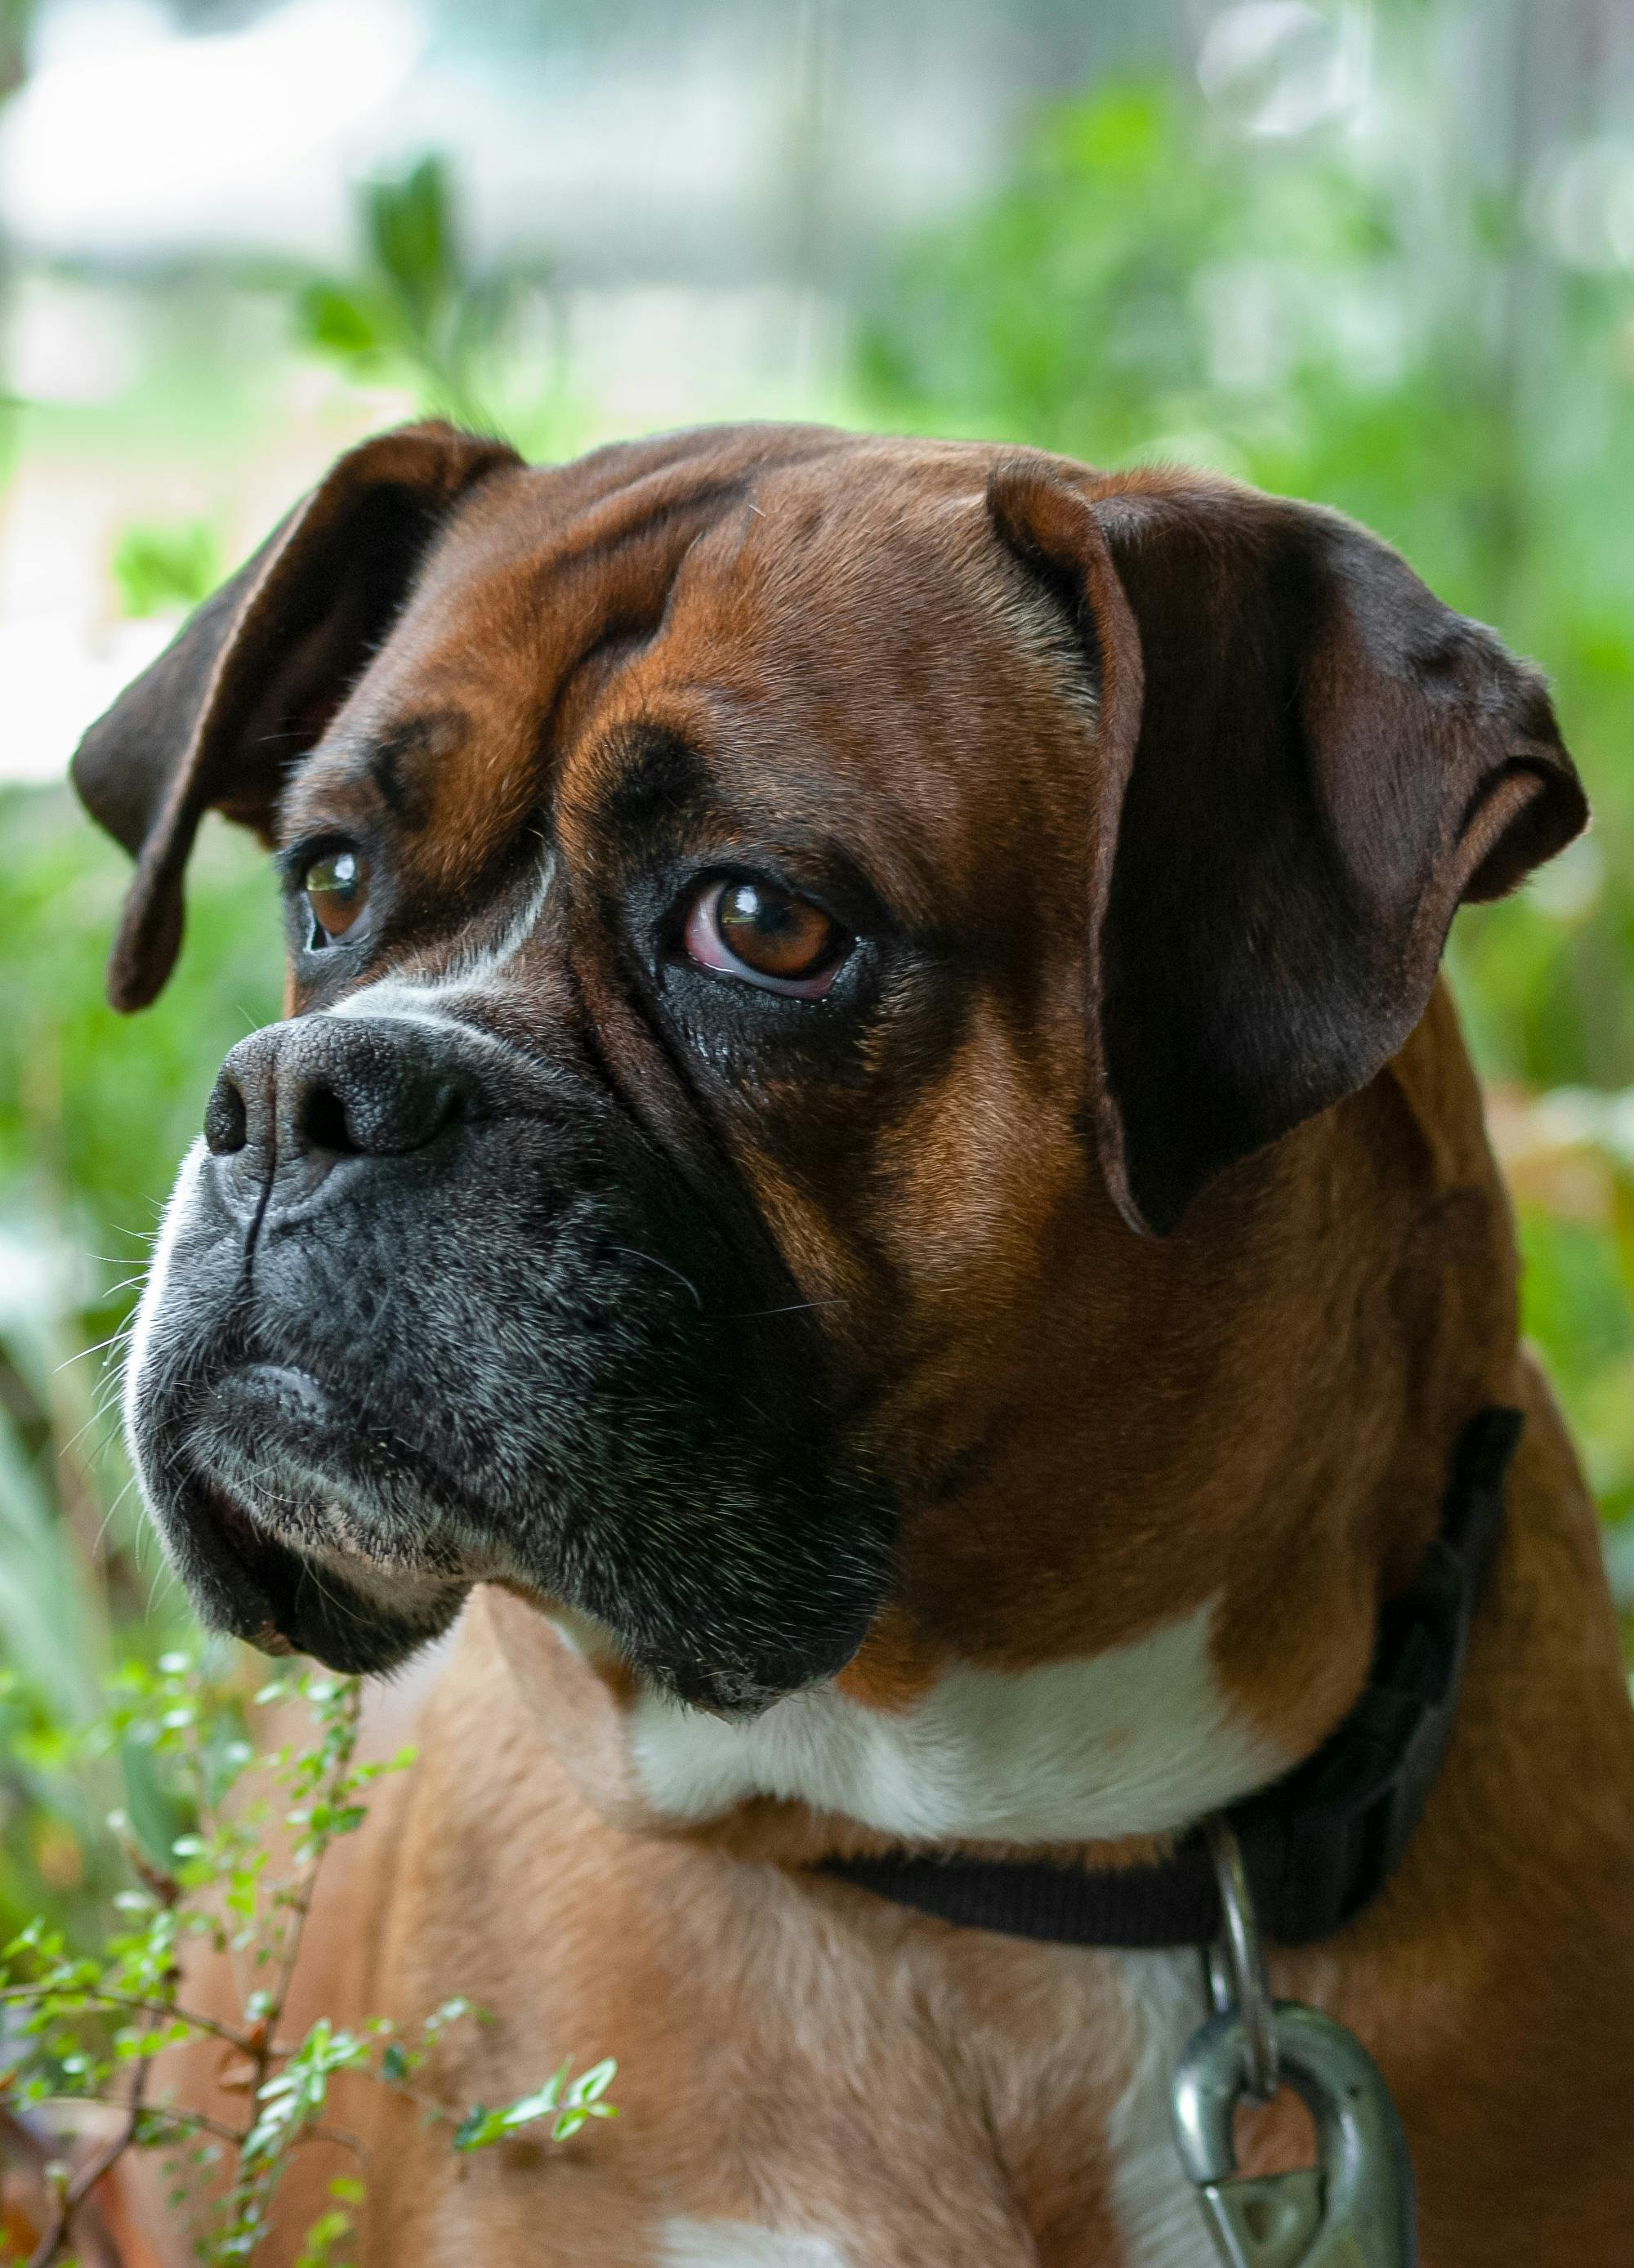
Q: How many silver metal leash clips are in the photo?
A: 1